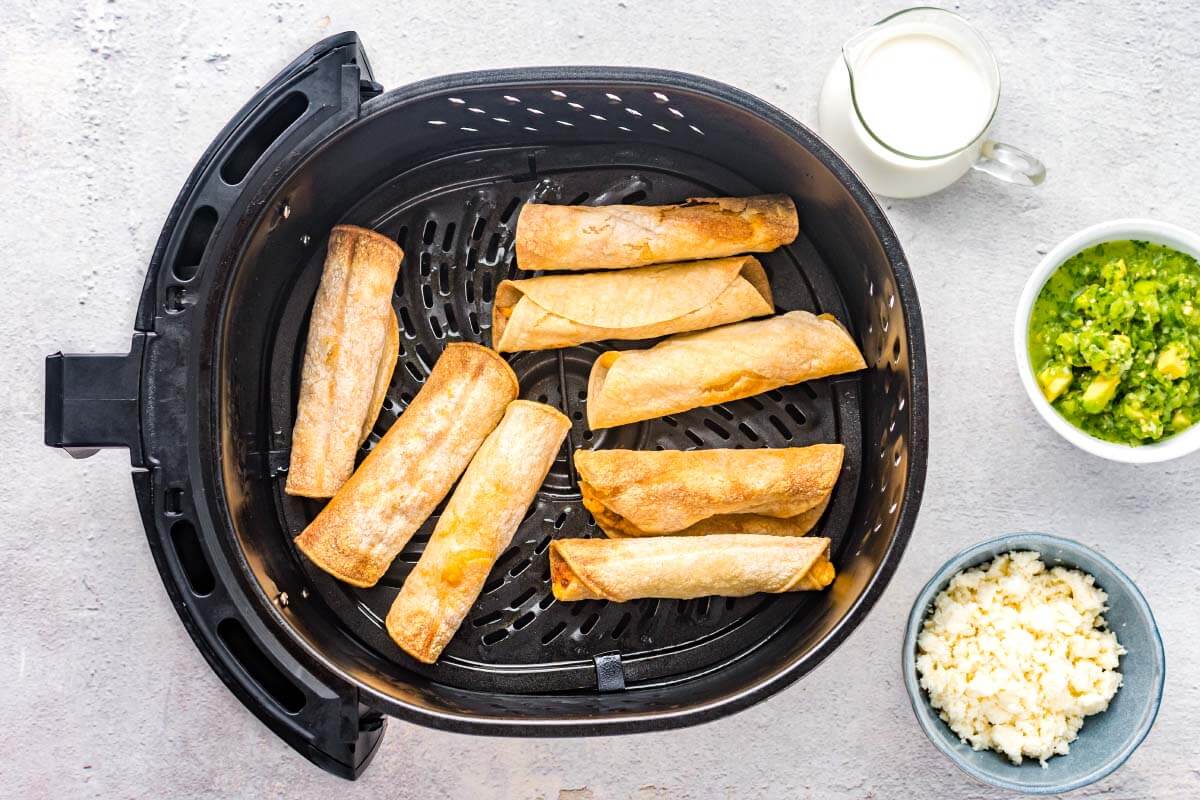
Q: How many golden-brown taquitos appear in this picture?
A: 8